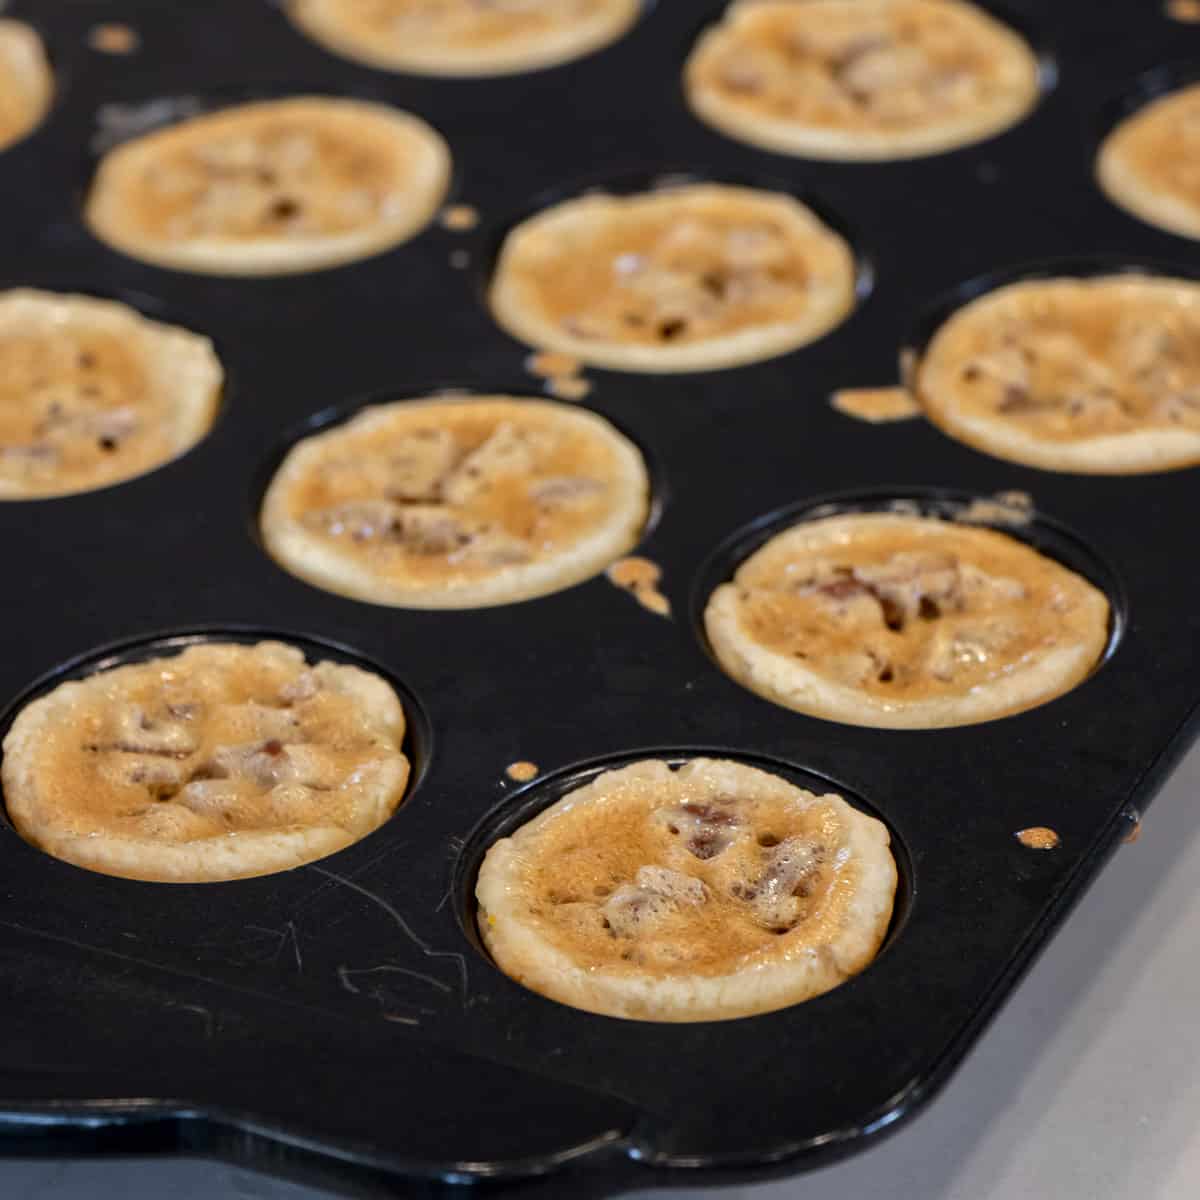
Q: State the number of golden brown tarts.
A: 12